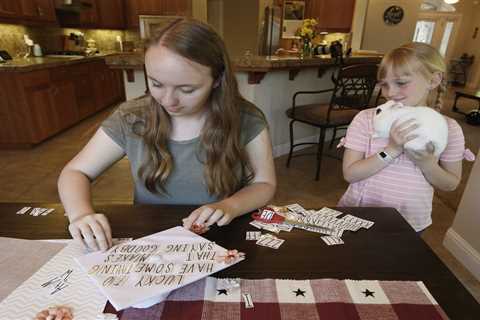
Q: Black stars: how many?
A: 3